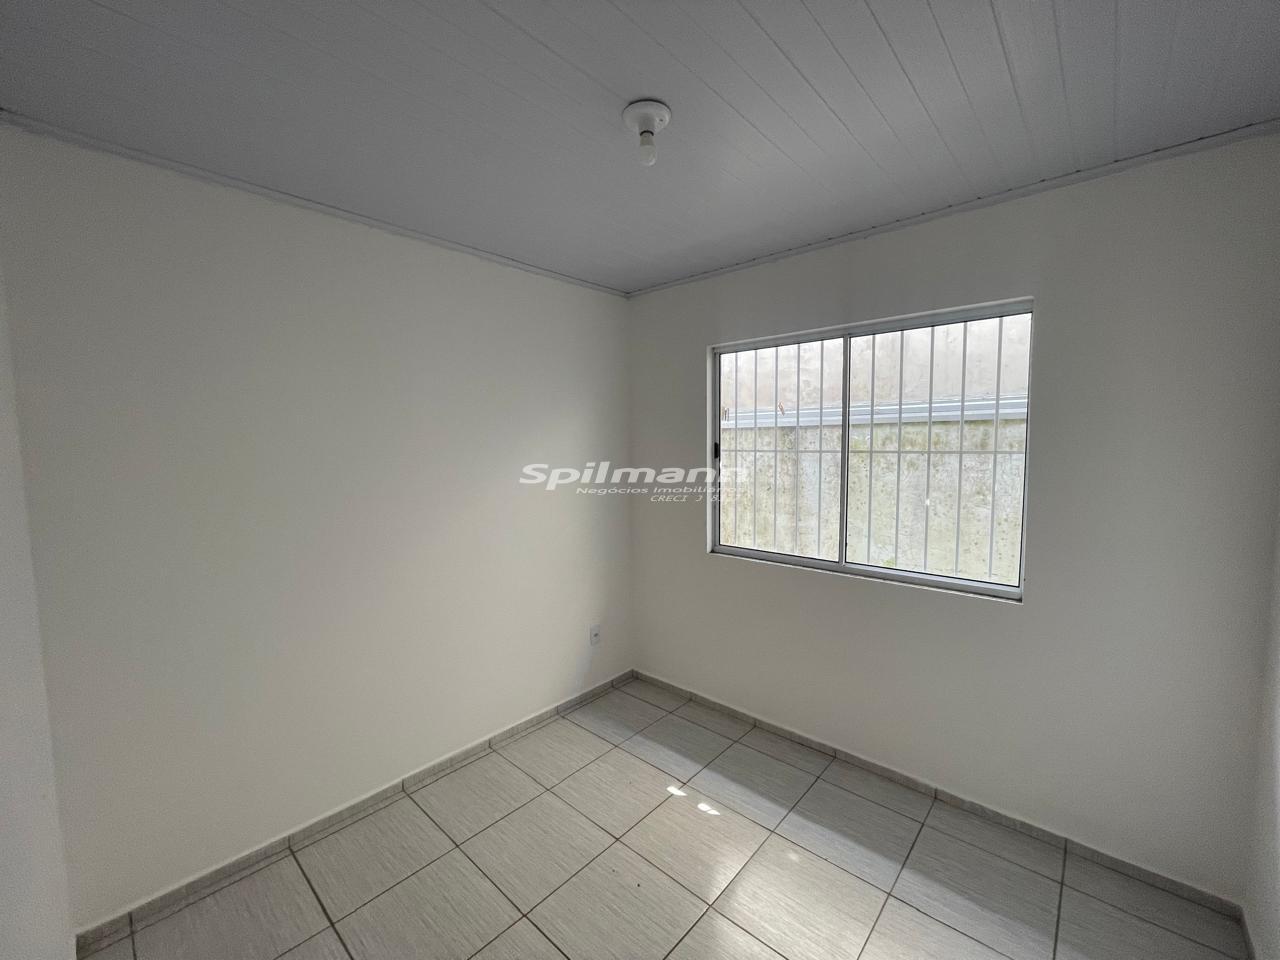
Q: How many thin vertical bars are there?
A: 10